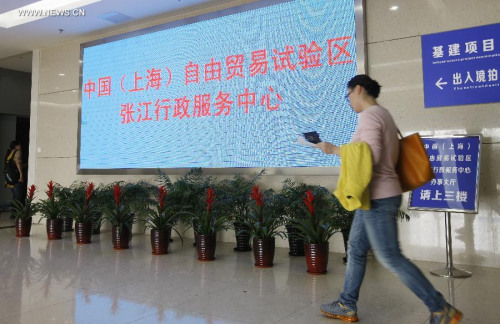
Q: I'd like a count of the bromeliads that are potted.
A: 8